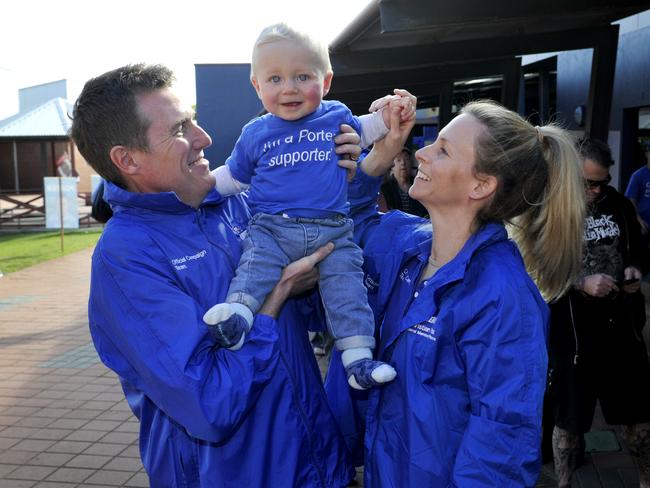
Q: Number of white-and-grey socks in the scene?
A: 2